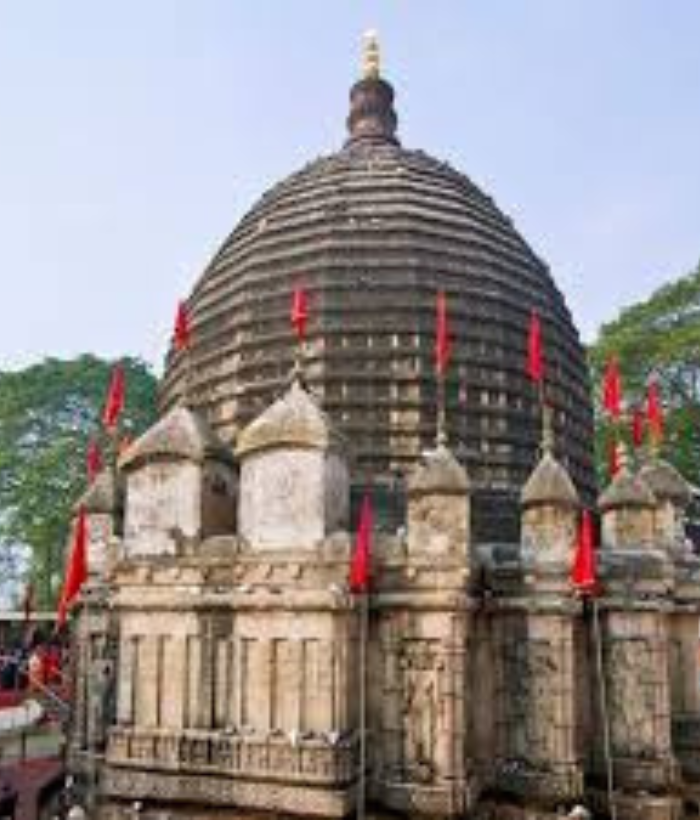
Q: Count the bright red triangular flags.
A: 13